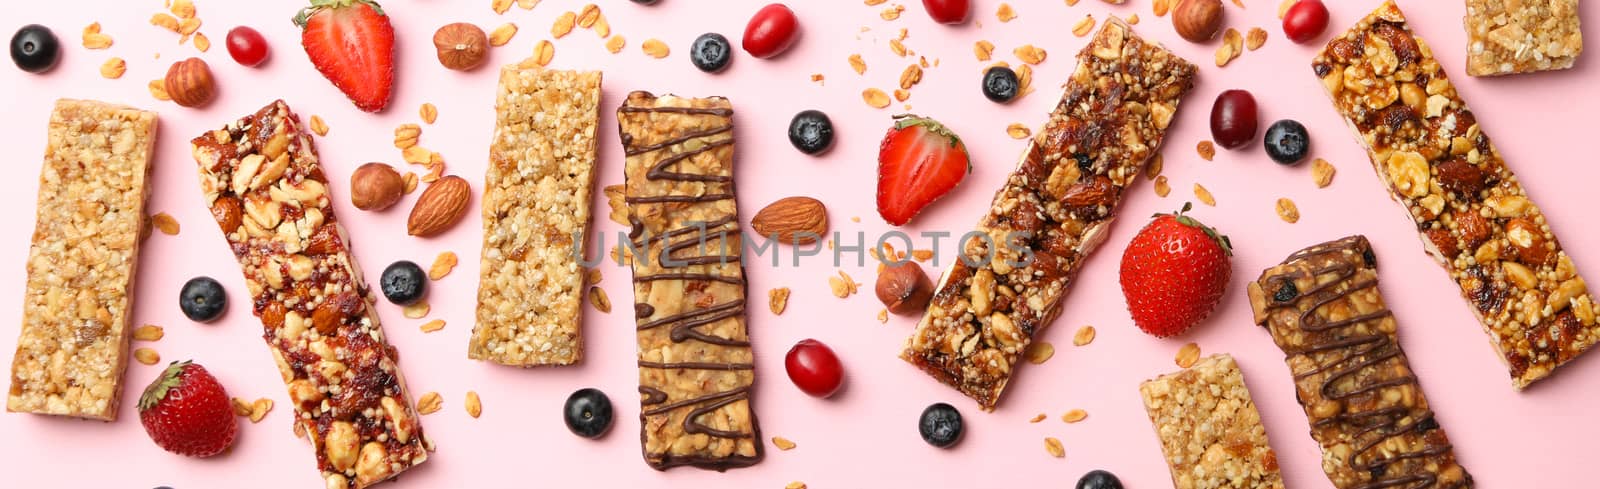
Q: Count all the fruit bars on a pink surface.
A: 9